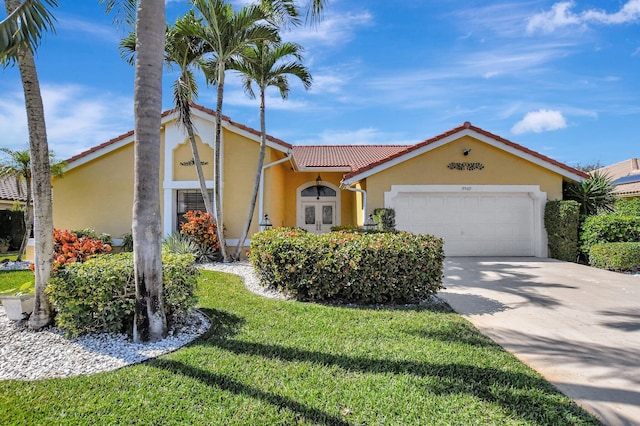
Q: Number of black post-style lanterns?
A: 2